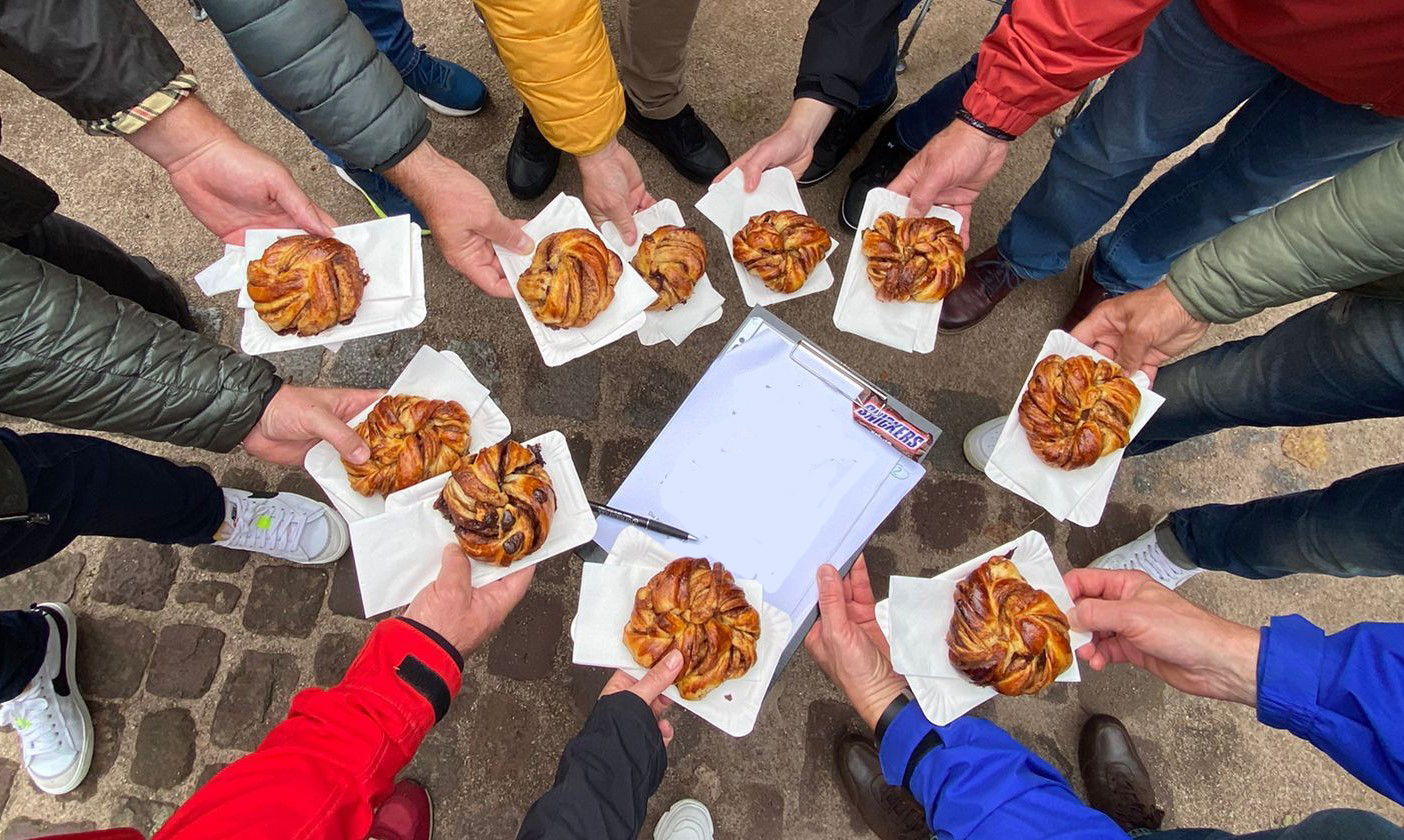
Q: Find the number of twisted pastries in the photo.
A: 10